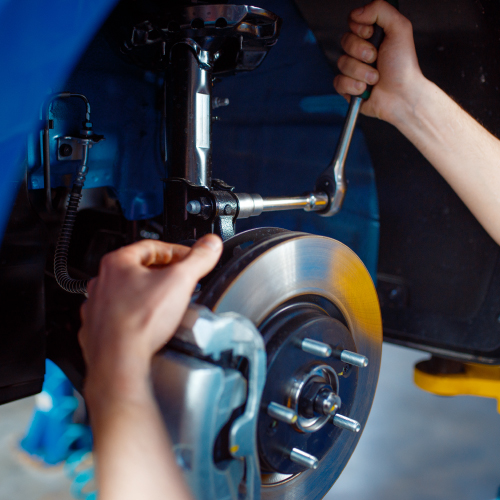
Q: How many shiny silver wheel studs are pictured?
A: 5